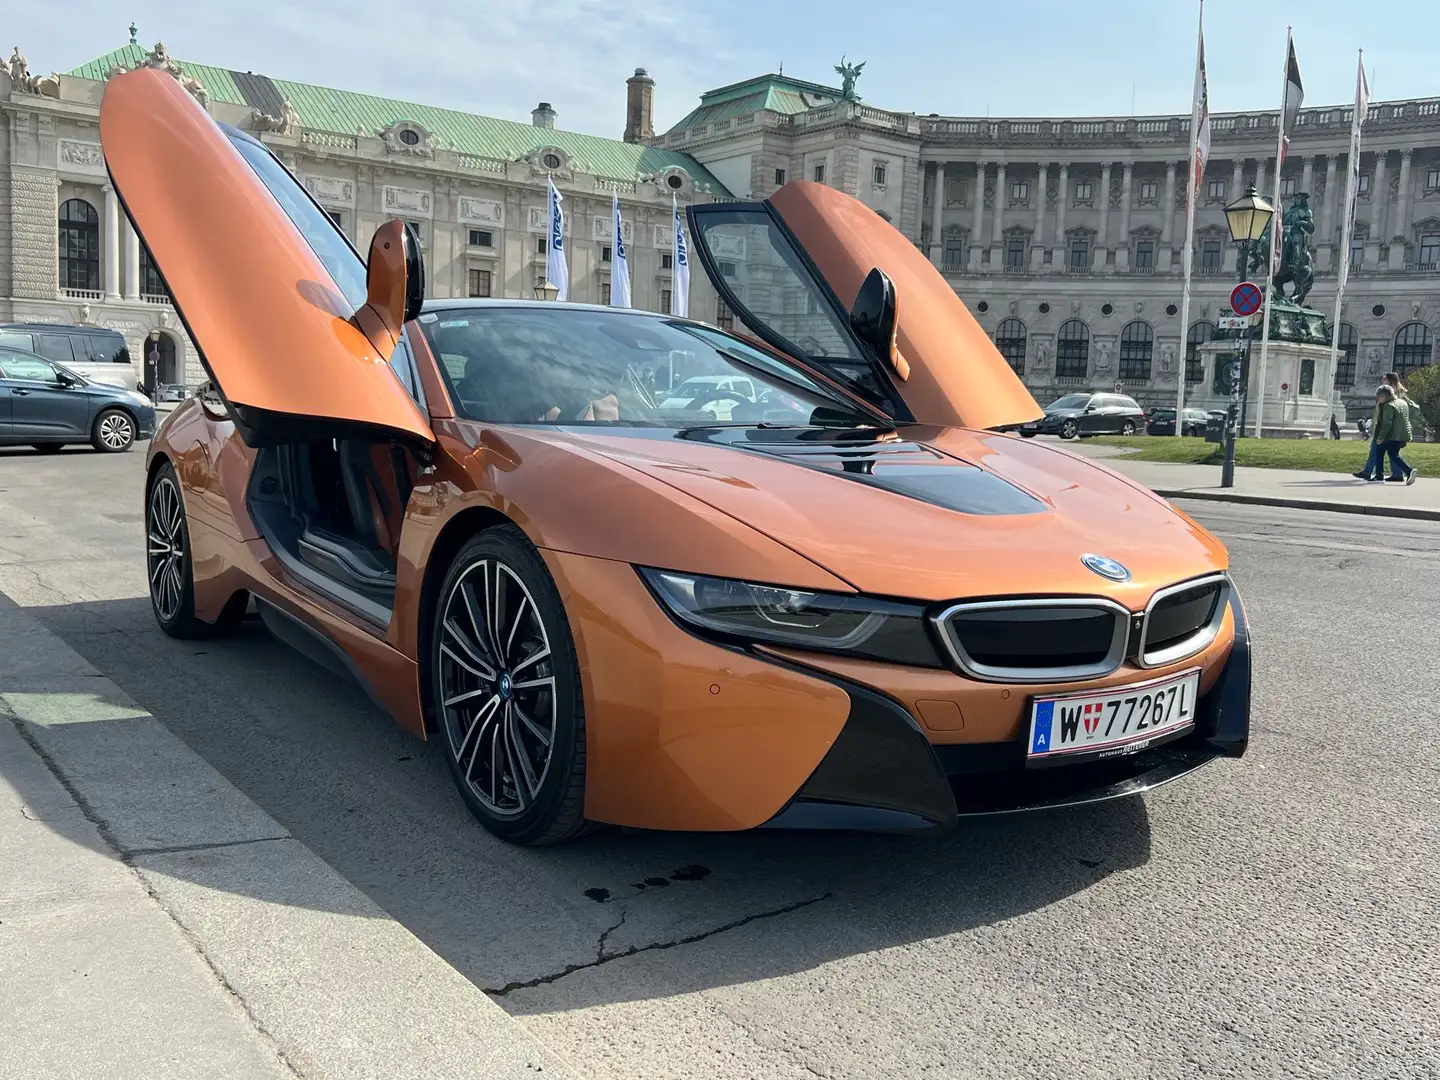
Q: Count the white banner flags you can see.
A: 3